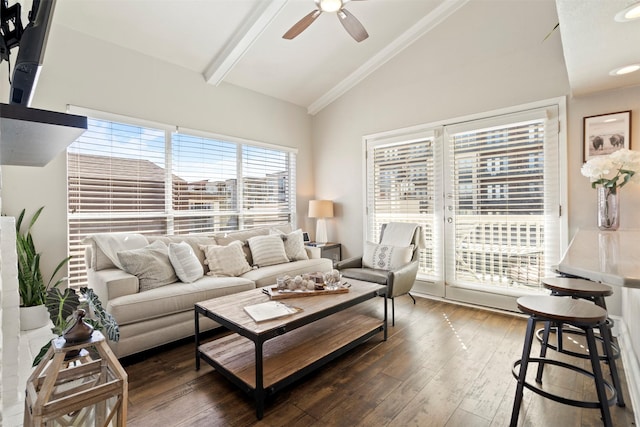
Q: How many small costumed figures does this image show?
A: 0